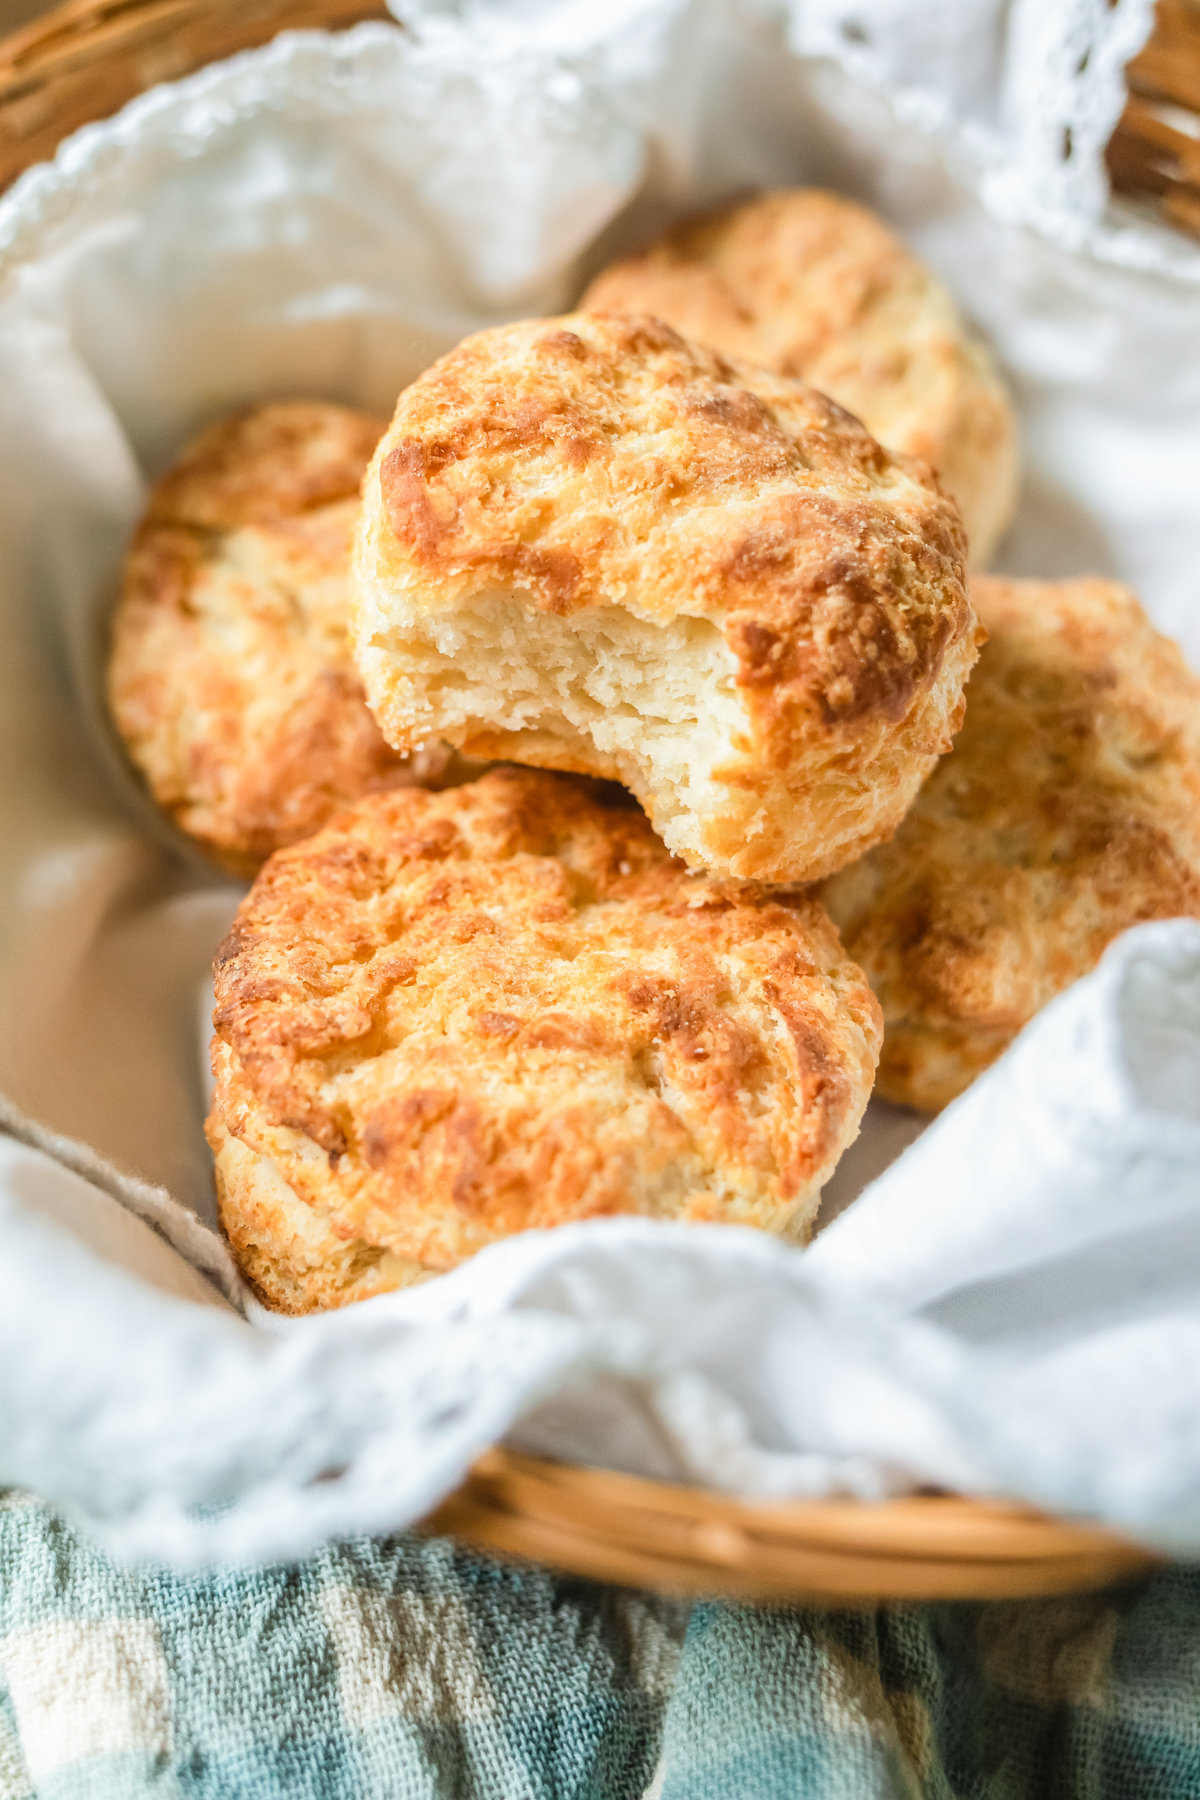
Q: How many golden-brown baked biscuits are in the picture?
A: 5